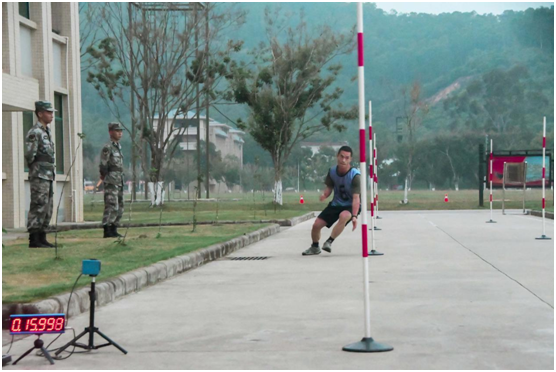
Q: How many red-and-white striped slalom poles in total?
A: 6